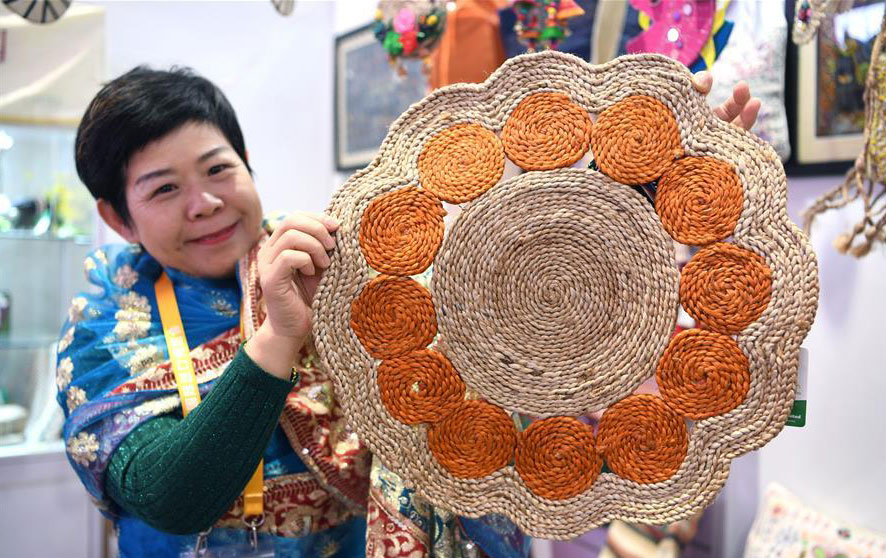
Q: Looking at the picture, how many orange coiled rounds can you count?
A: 12